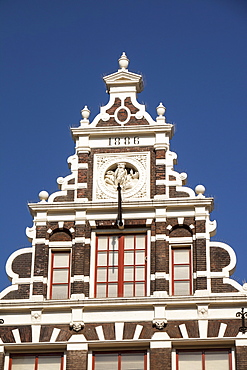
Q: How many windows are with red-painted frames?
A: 6